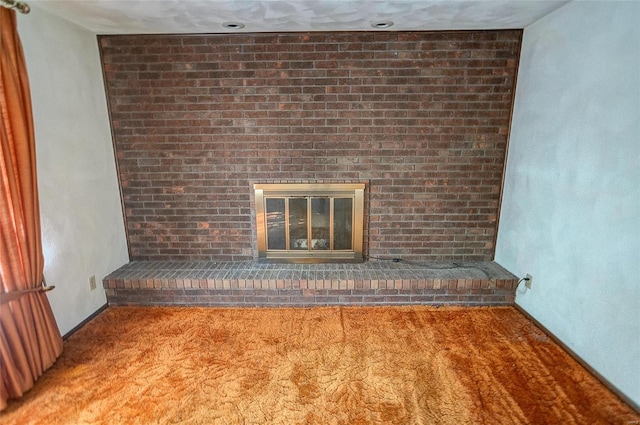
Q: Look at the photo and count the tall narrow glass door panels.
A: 4